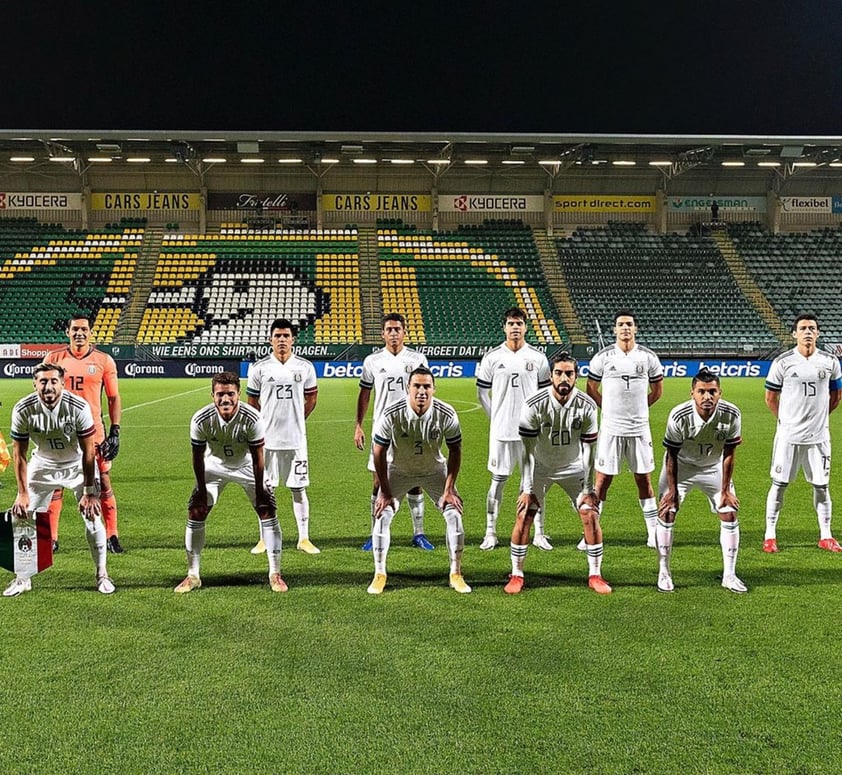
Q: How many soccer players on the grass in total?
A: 11